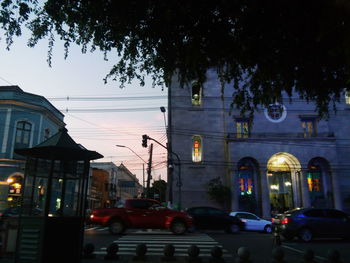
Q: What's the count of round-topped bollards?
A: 10